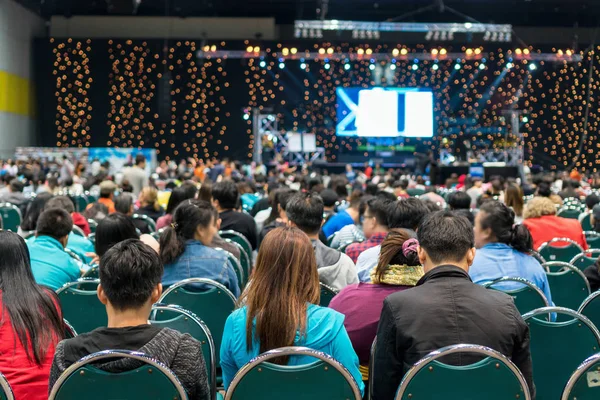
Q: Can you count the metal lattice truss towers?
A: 2